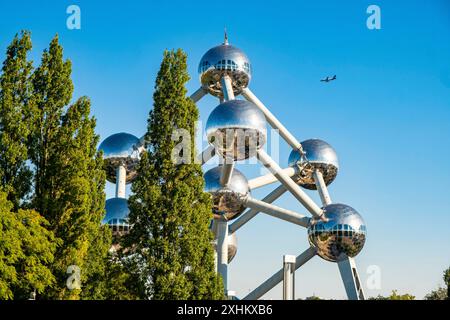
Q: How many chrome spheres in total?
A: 8